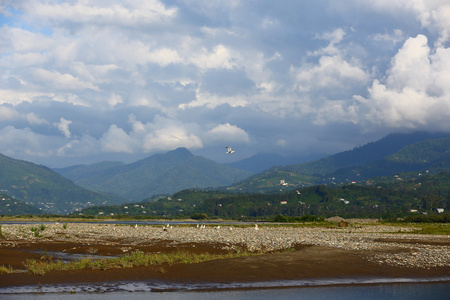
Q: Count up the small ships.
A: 0